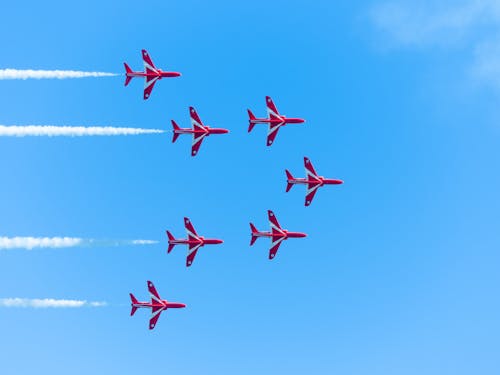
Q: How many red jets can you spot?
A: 7